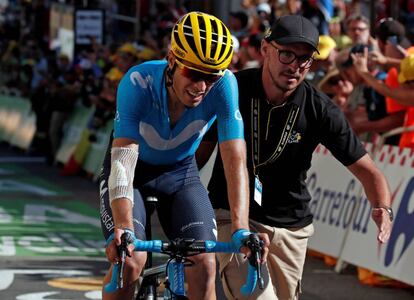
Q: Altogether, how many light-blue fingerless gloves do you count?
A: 2